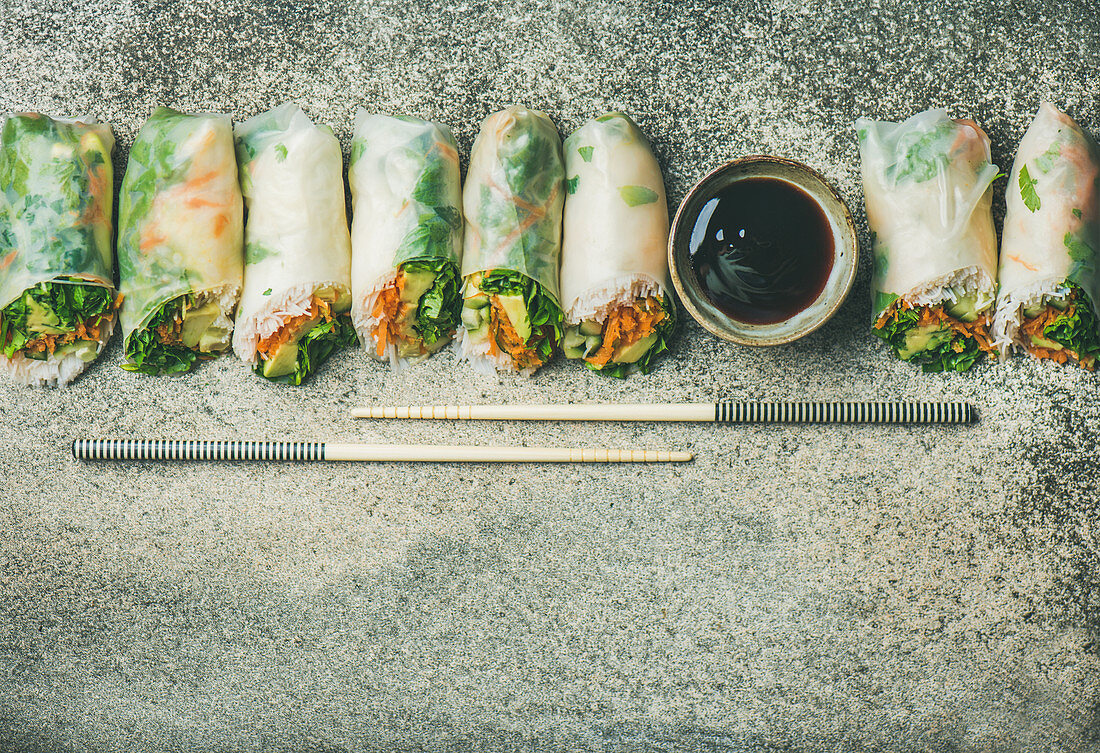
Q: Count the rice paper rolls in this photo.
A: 8